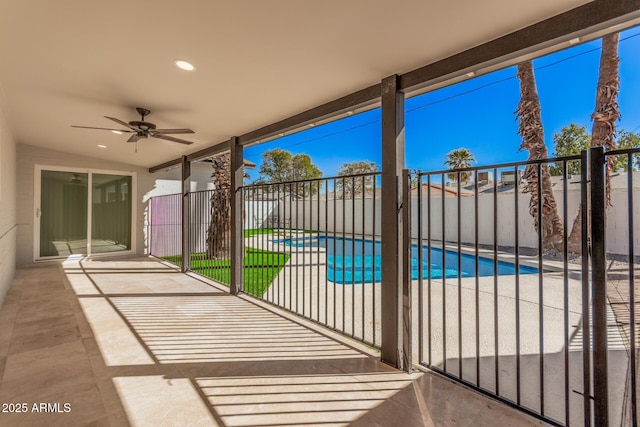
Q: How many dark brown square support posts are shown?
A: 3